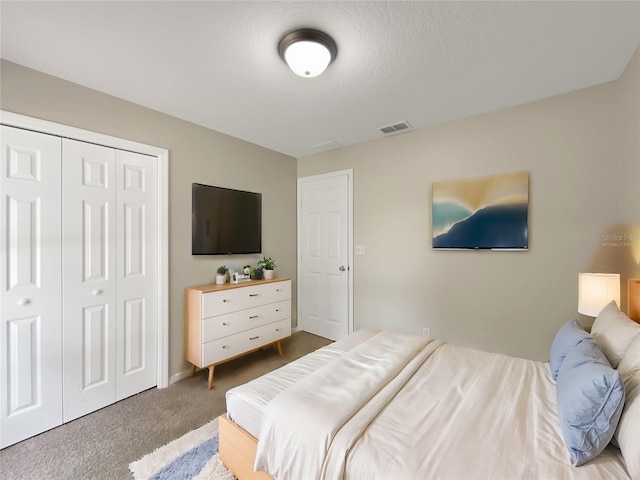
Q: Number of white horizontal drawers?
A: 3